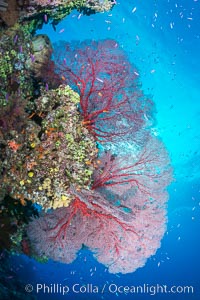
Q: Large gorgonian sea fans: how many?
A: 3